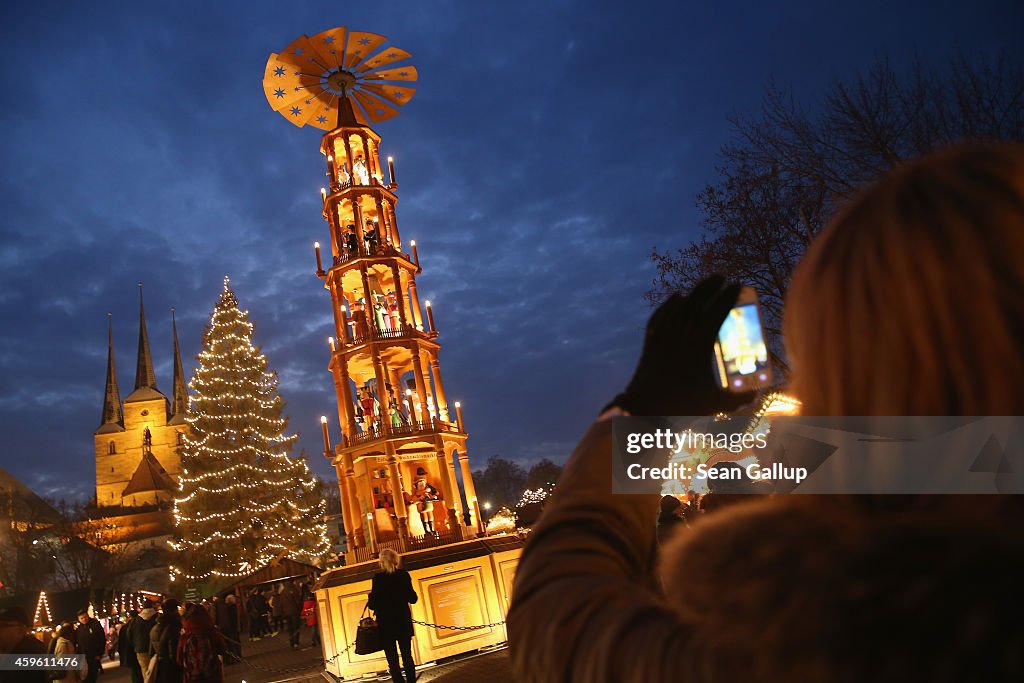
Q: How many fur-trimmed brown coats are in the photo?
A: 1